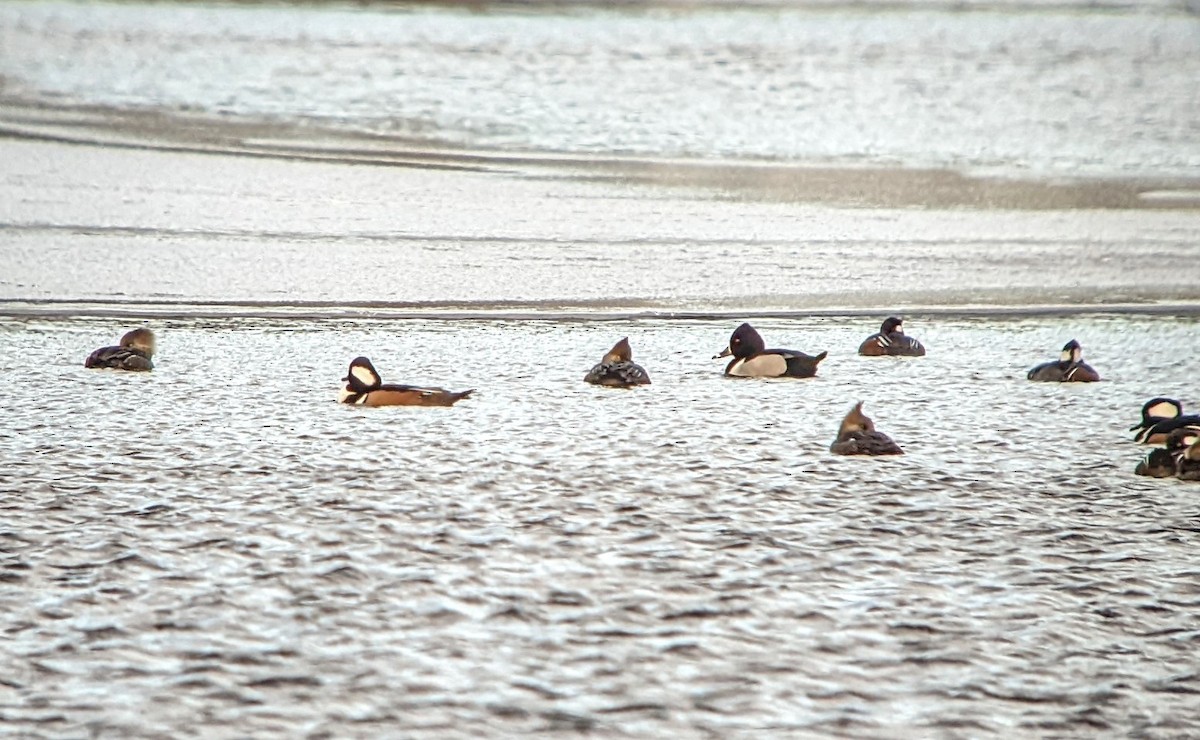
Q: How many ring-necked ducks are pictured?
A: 1